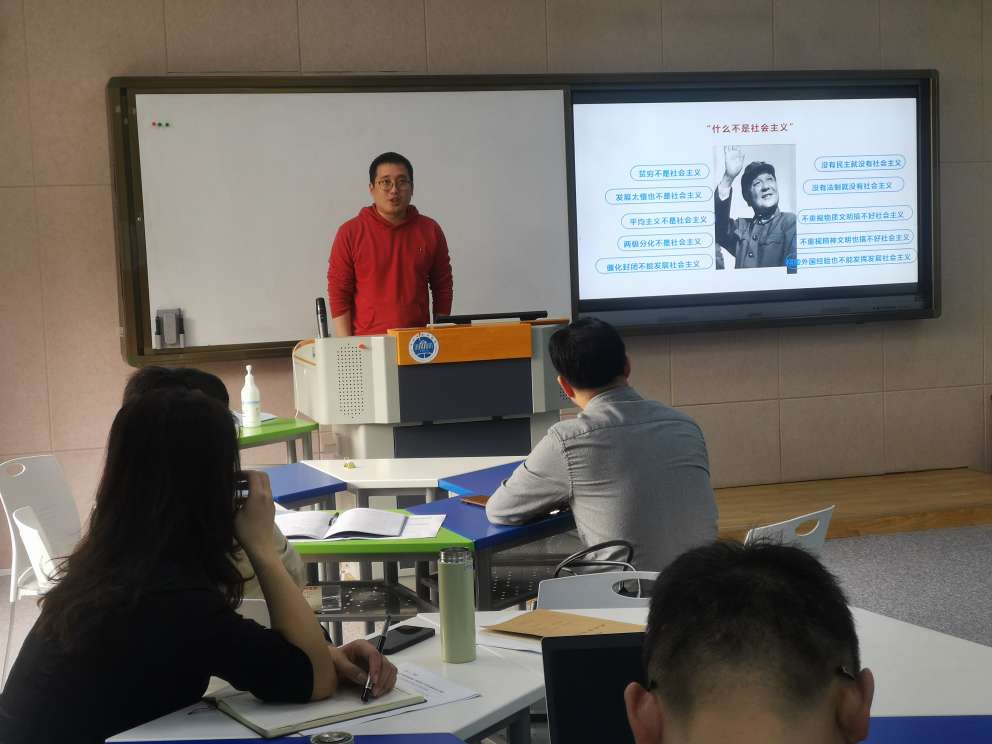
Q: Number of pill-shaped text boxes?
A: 10